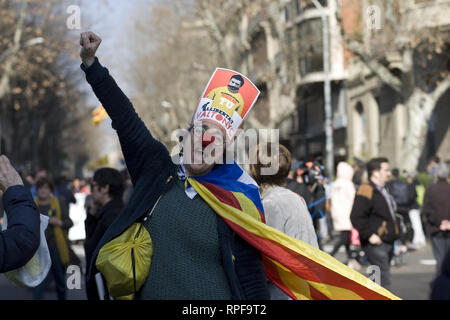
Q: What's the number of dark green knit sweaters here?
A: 1